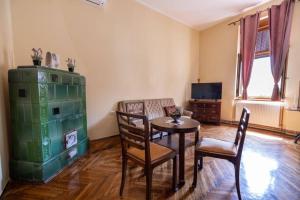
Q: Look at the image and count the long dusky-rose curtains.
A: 2